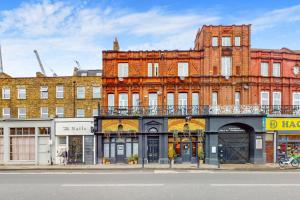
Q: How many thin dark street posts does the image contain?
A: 4